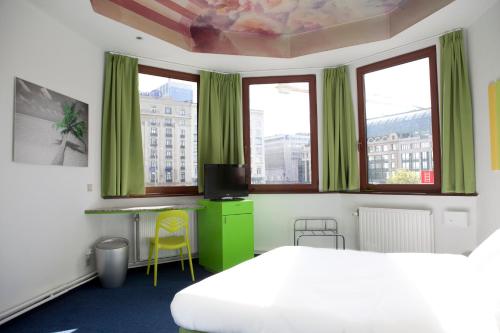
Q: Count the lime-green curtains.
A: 4